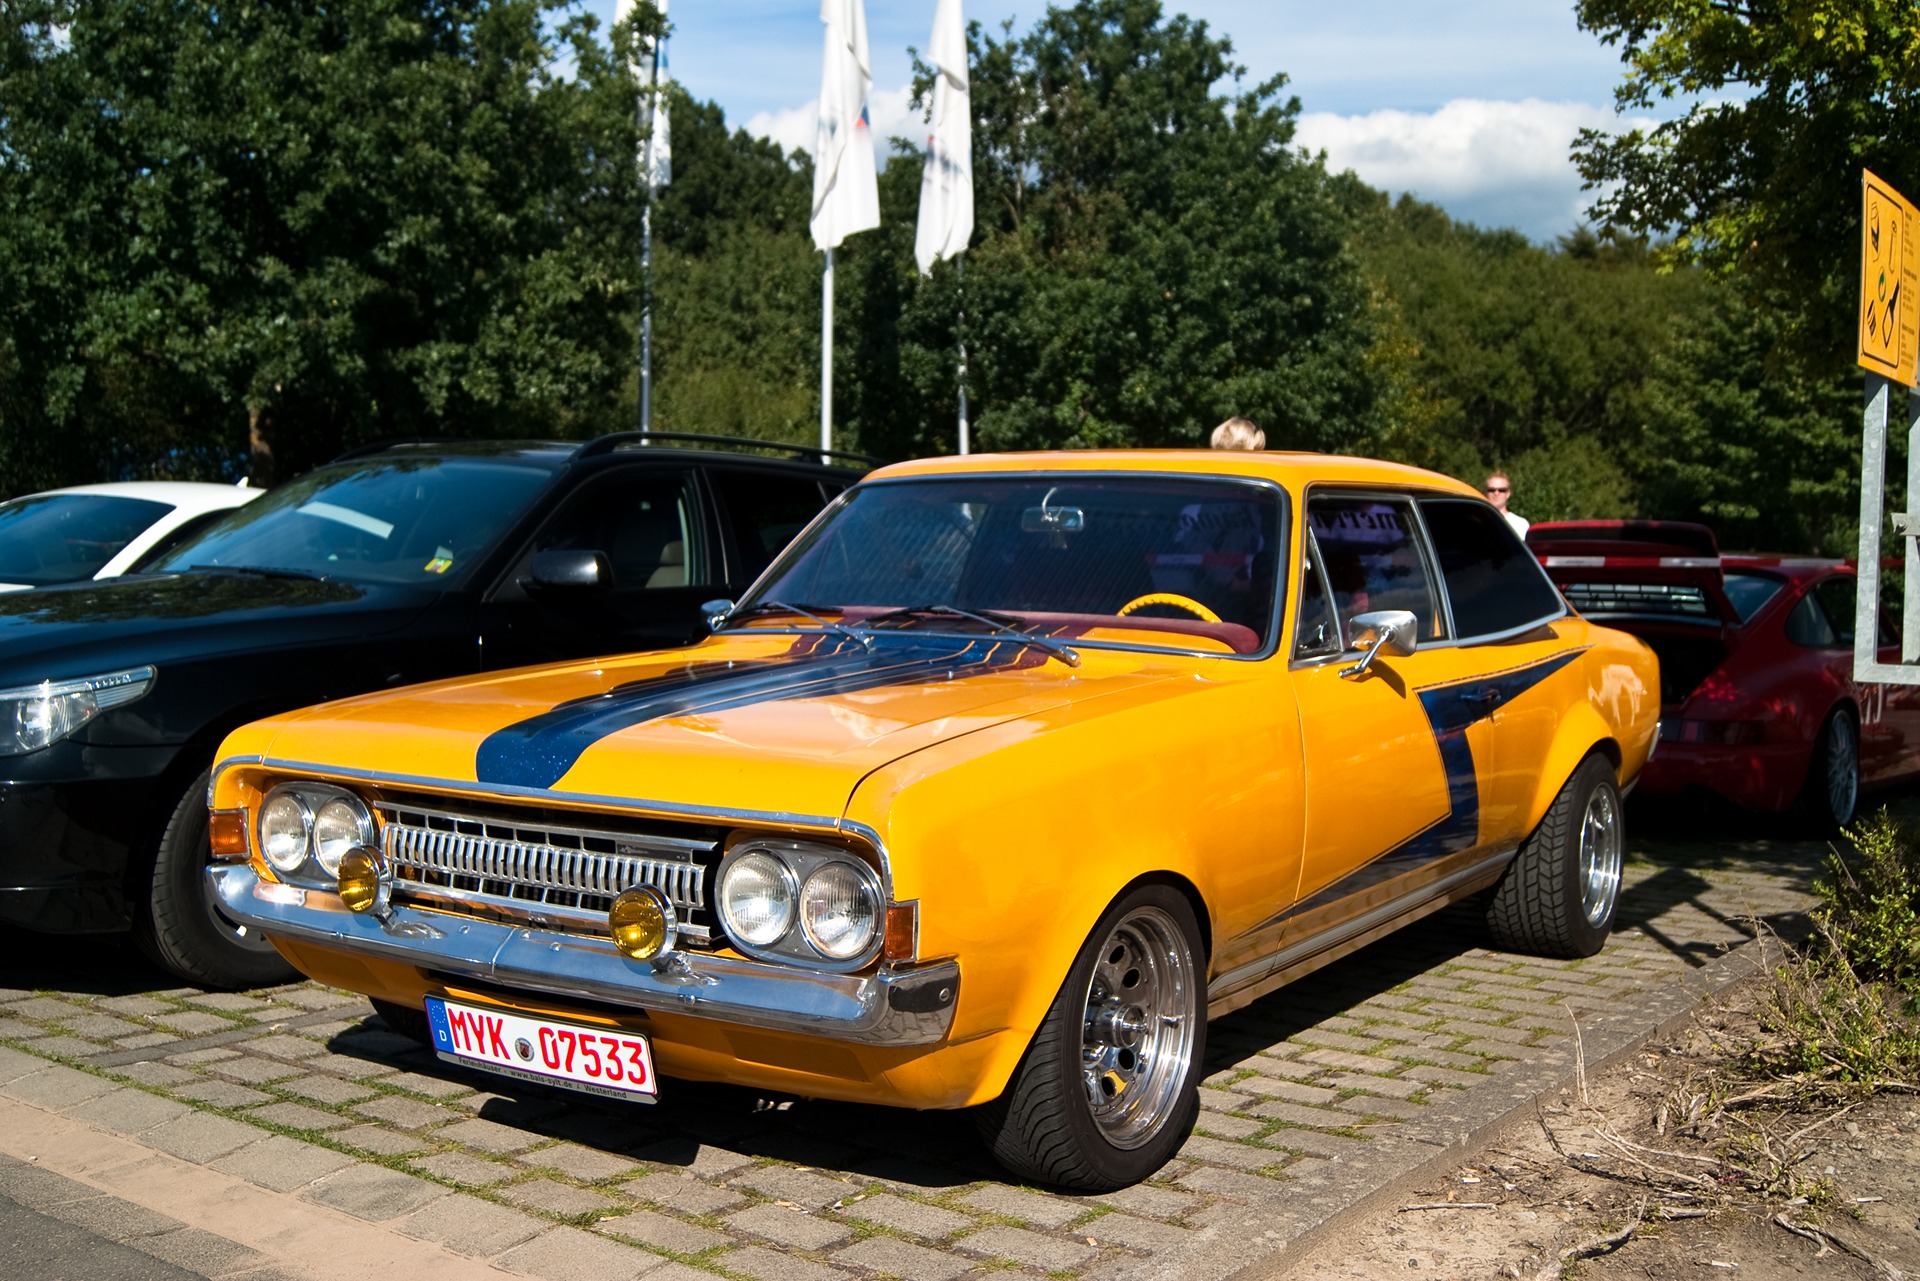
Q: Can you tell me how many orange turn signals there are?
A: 2